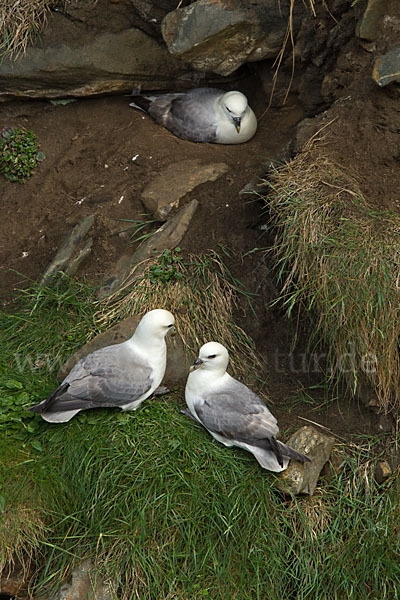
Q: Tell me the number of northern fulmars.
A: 3